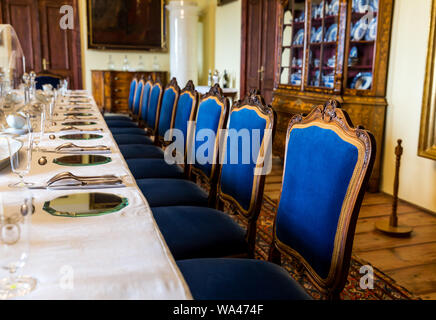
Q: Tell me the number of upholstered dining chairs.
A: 10